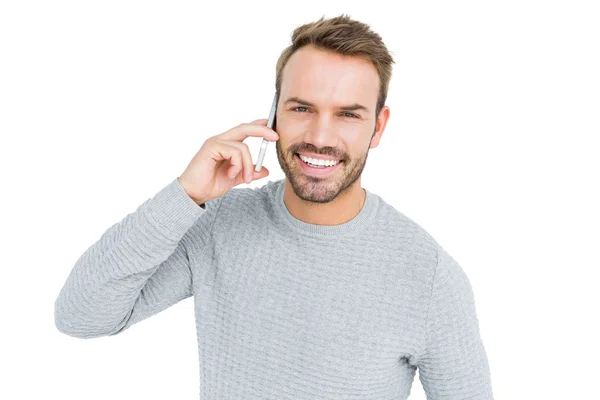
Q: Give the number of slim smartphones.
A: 1